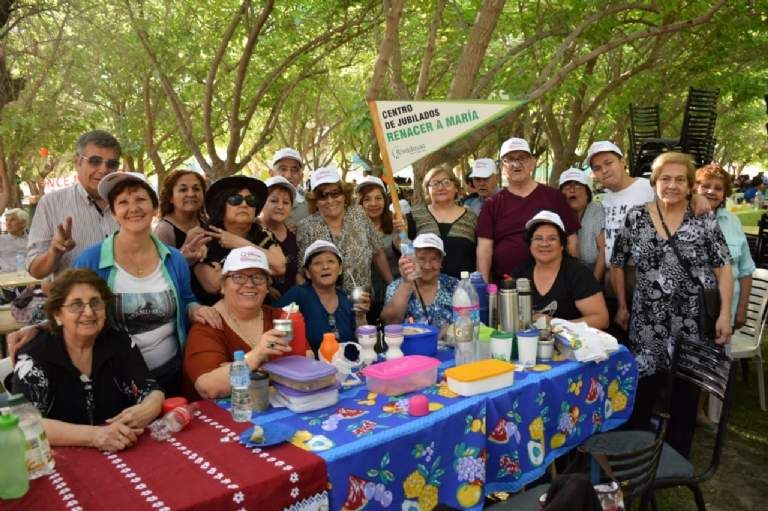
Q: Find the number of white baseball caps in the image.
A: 13